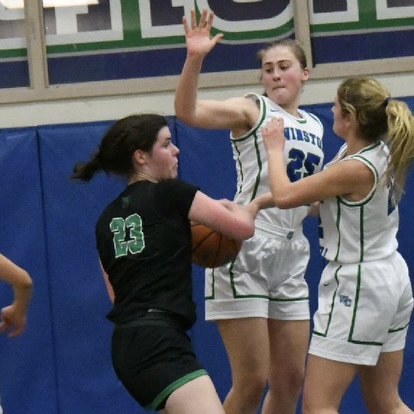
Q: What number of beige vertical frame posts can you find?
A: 2